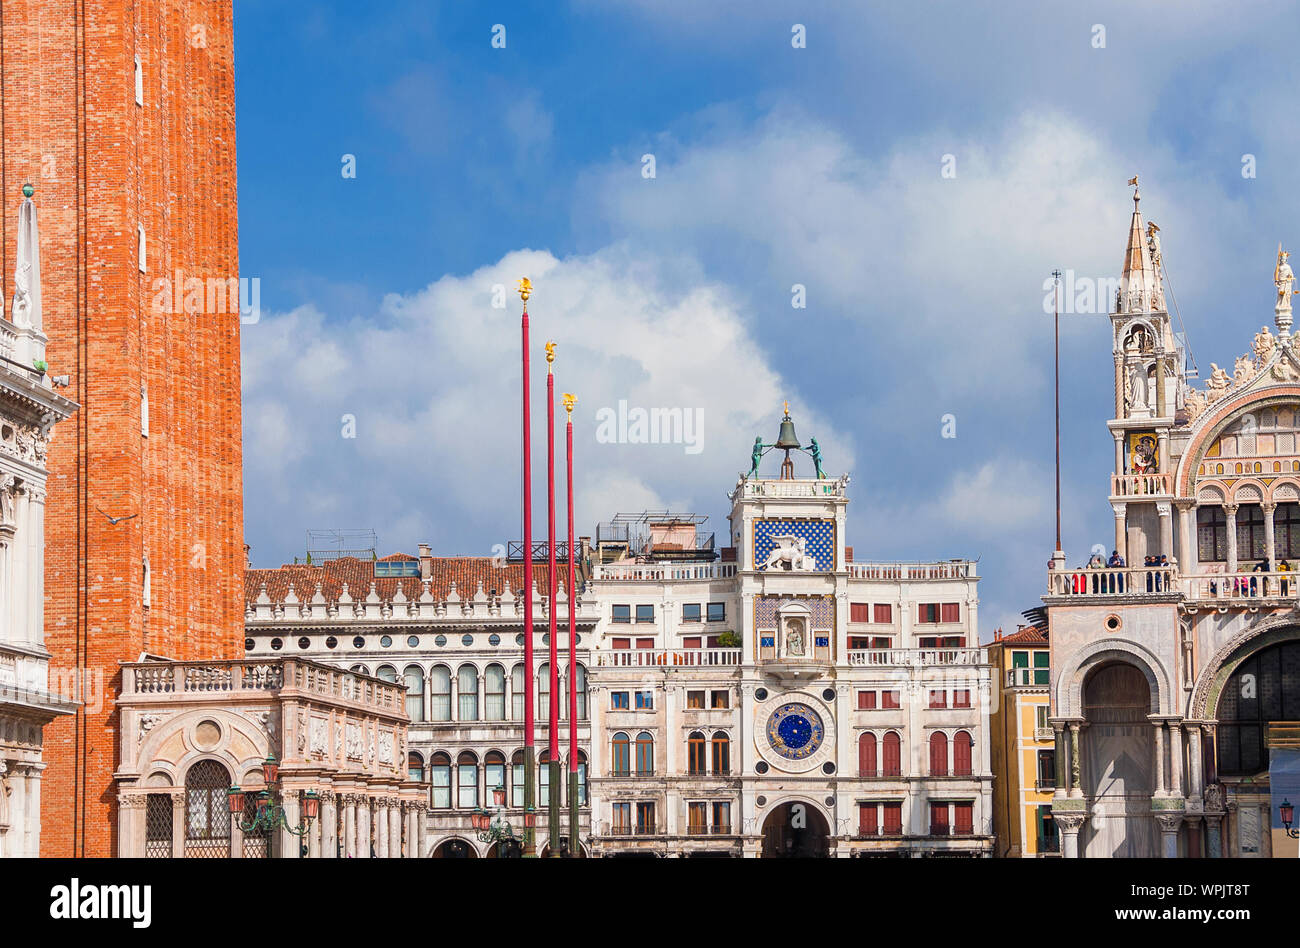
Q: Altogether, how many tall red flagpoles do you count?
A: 3